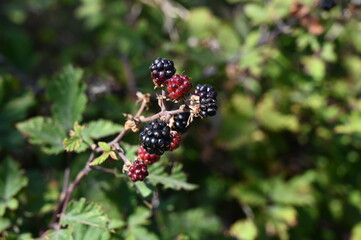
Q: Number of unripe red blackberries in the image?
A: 4